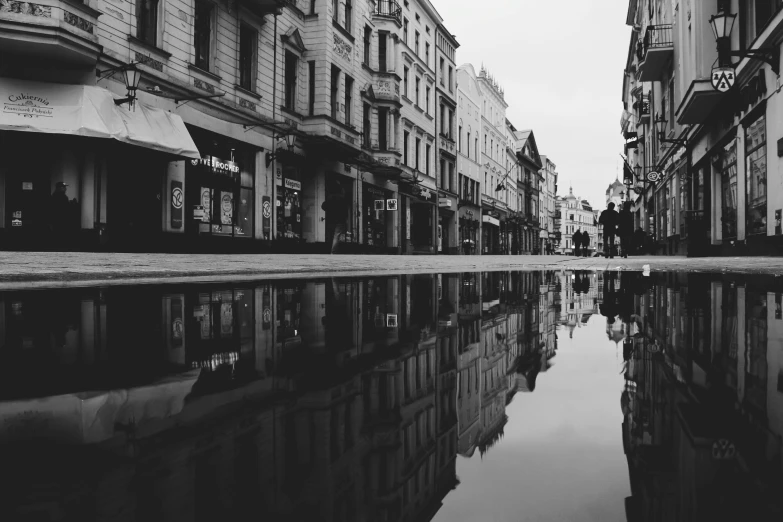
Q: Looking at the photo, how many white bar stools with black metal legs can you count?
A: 0